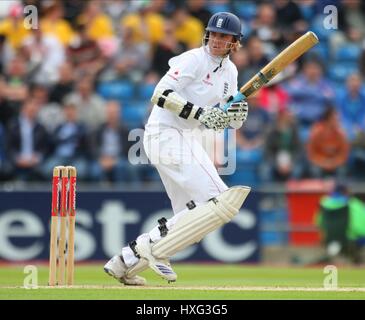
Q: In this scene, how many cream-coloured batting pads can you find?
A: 2